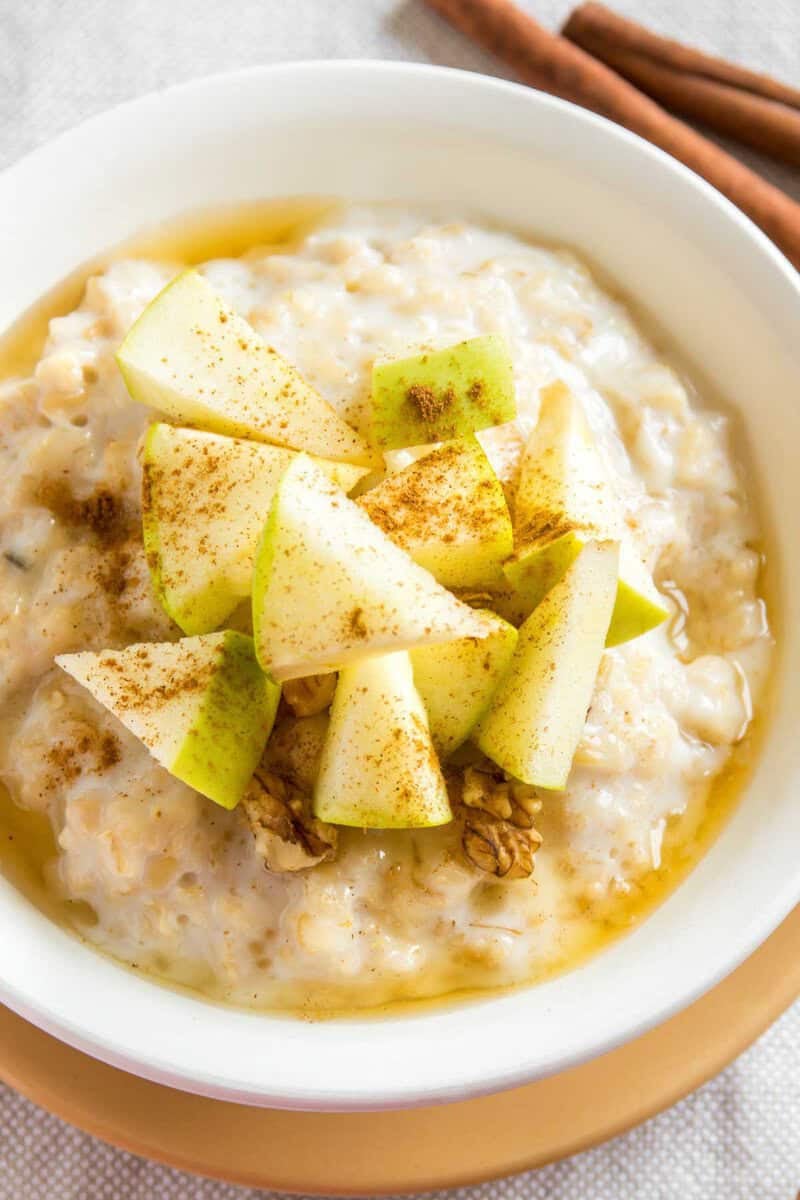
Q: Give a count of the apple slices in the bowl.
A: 10